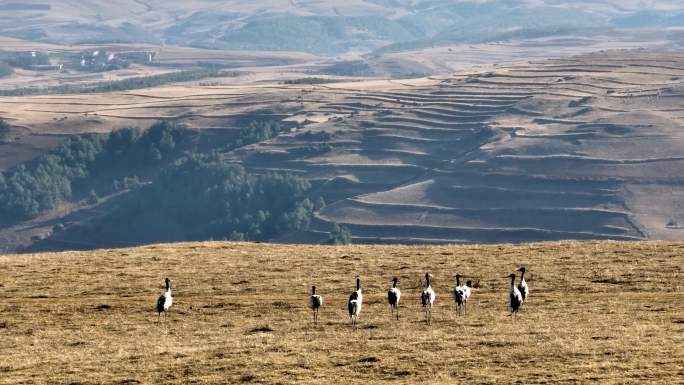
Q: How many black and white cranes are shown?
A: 9